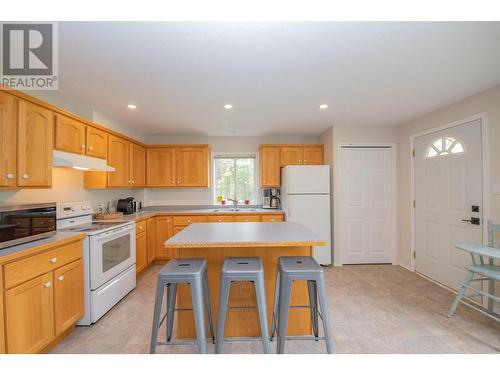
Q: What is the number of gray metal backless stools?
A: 3